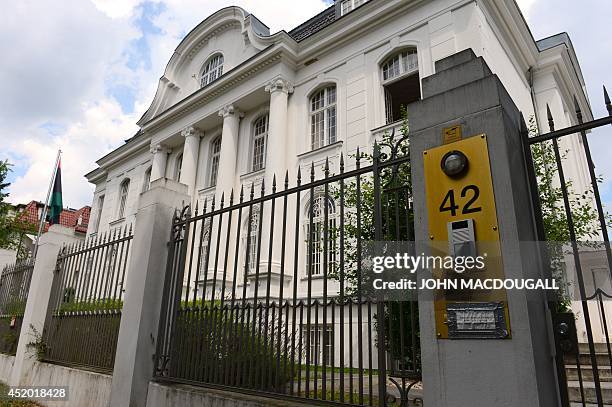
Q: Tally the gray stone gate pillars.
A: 3